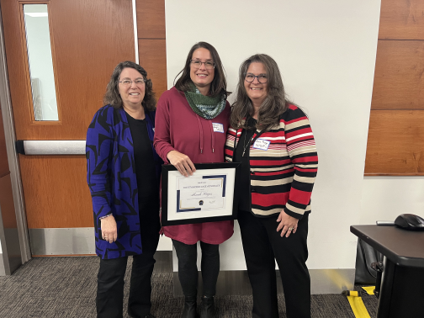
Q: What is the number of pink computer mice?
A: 0